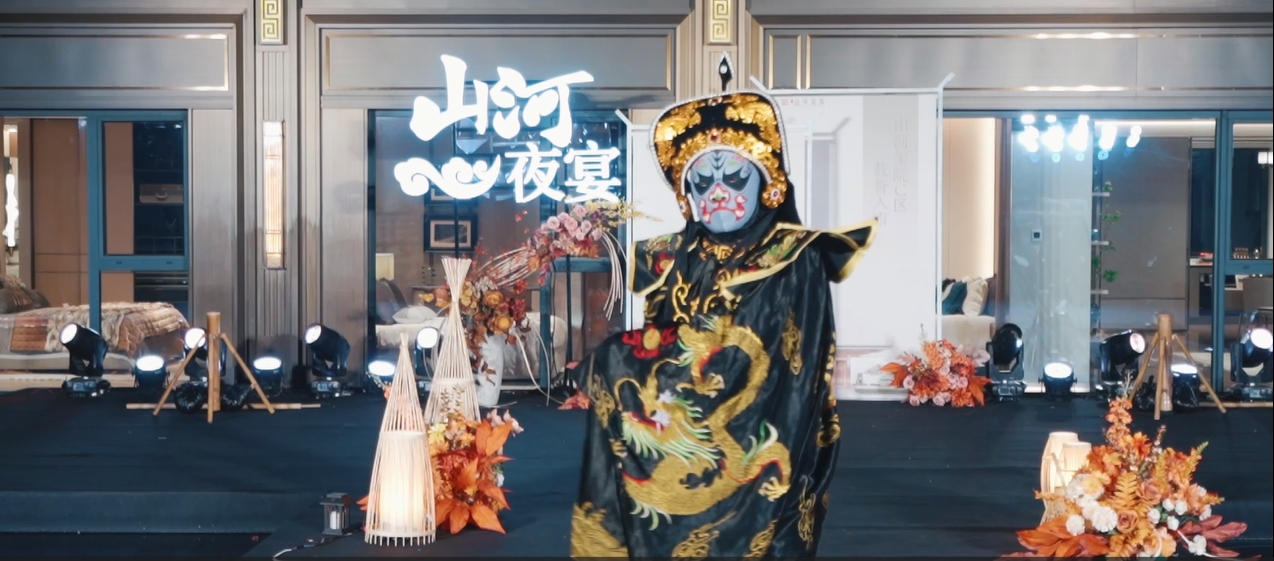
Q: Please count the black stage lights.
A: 12